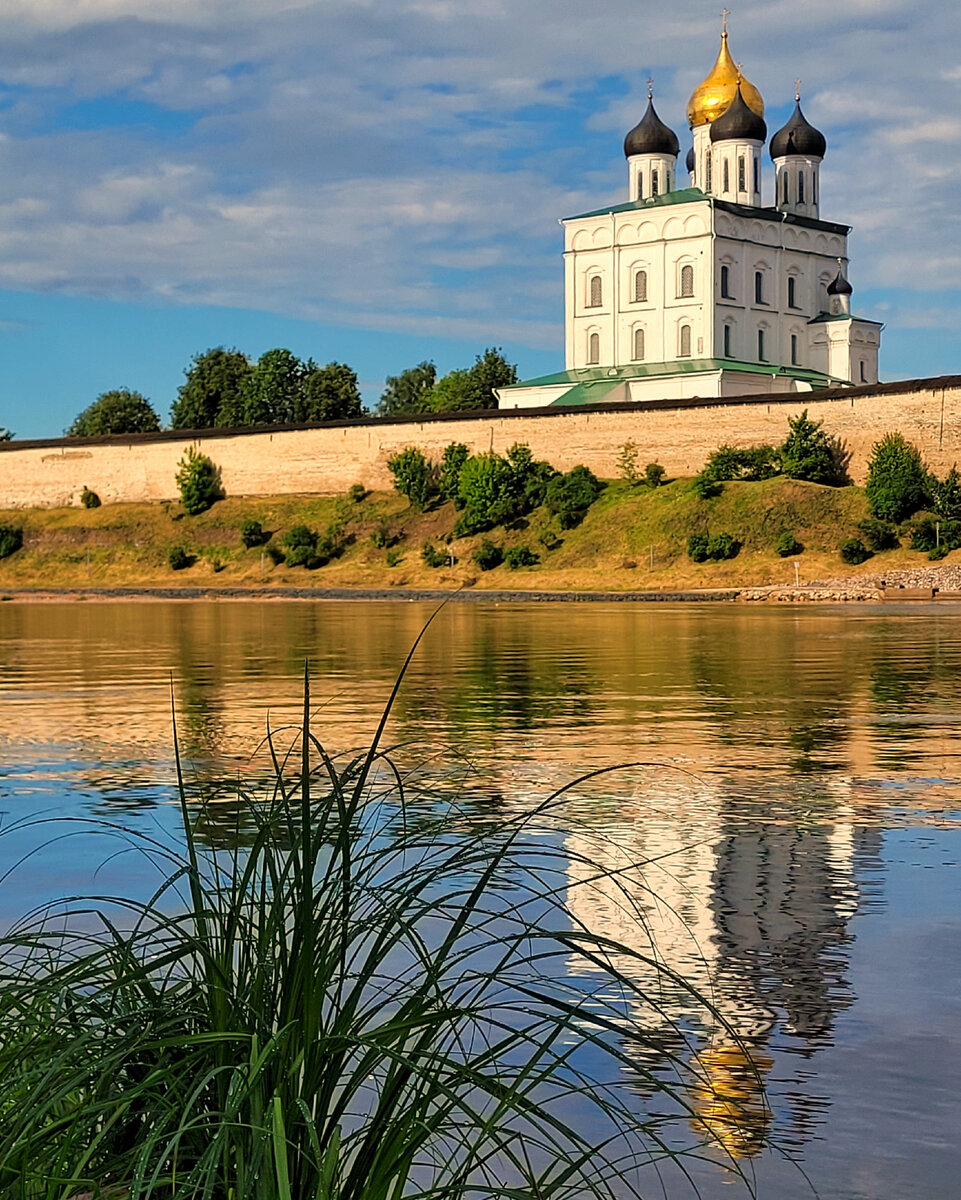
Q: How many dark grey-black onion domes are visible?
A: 5